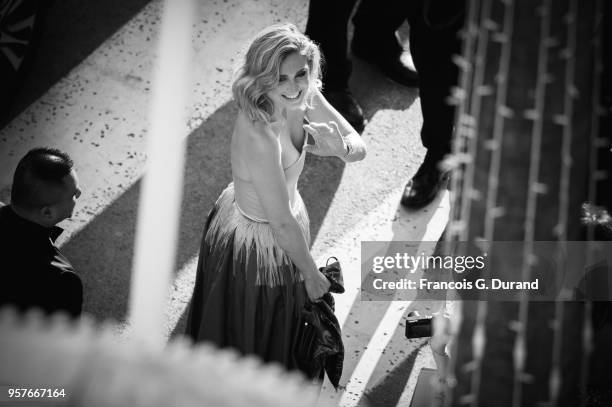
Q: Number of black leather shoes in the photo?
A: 3